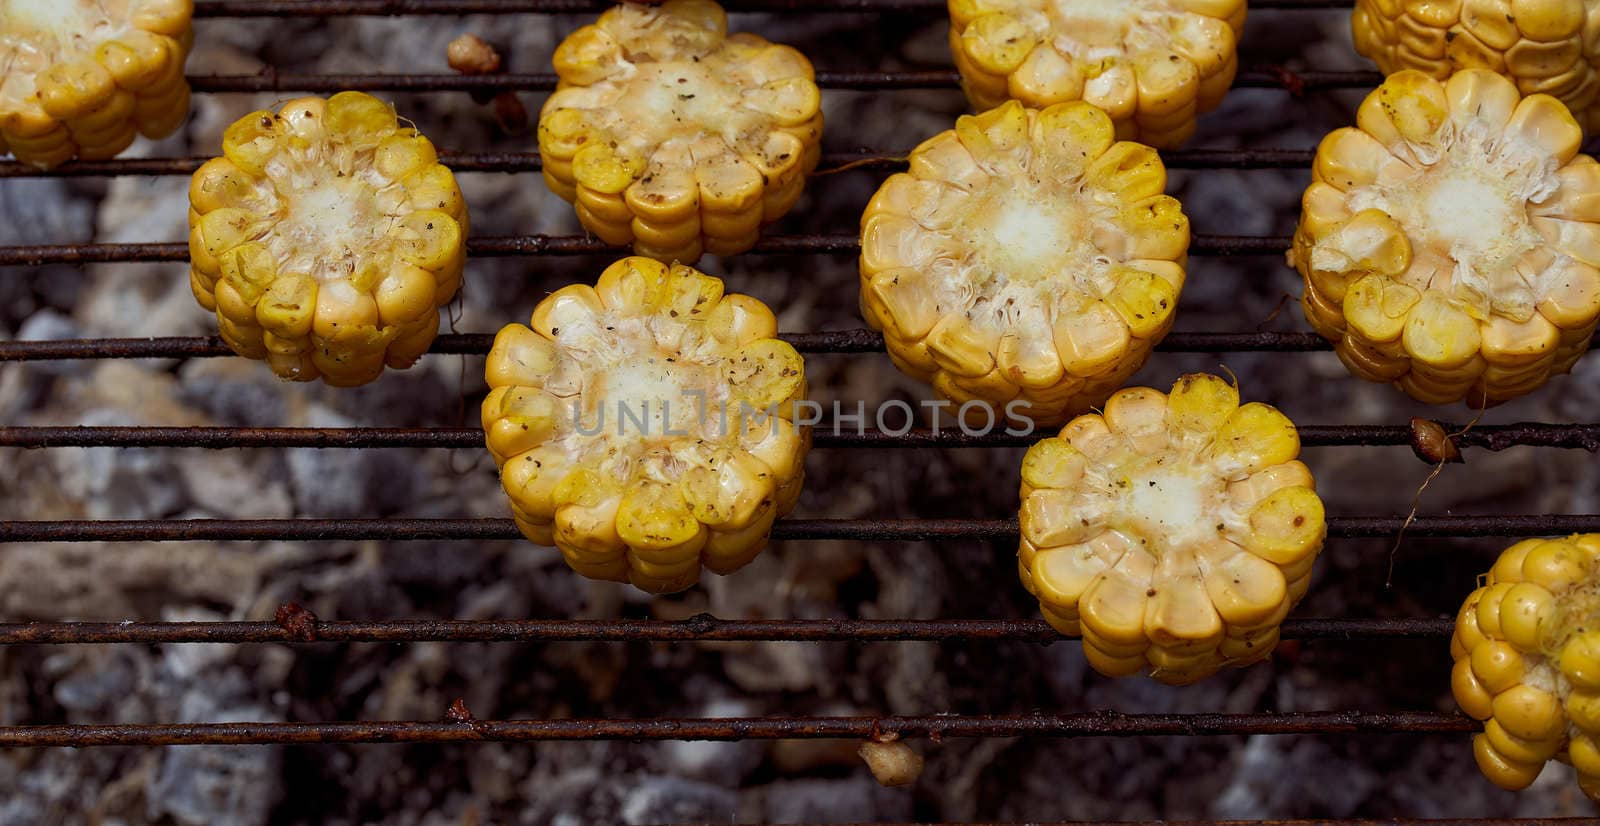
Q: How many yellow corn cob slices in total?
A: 10